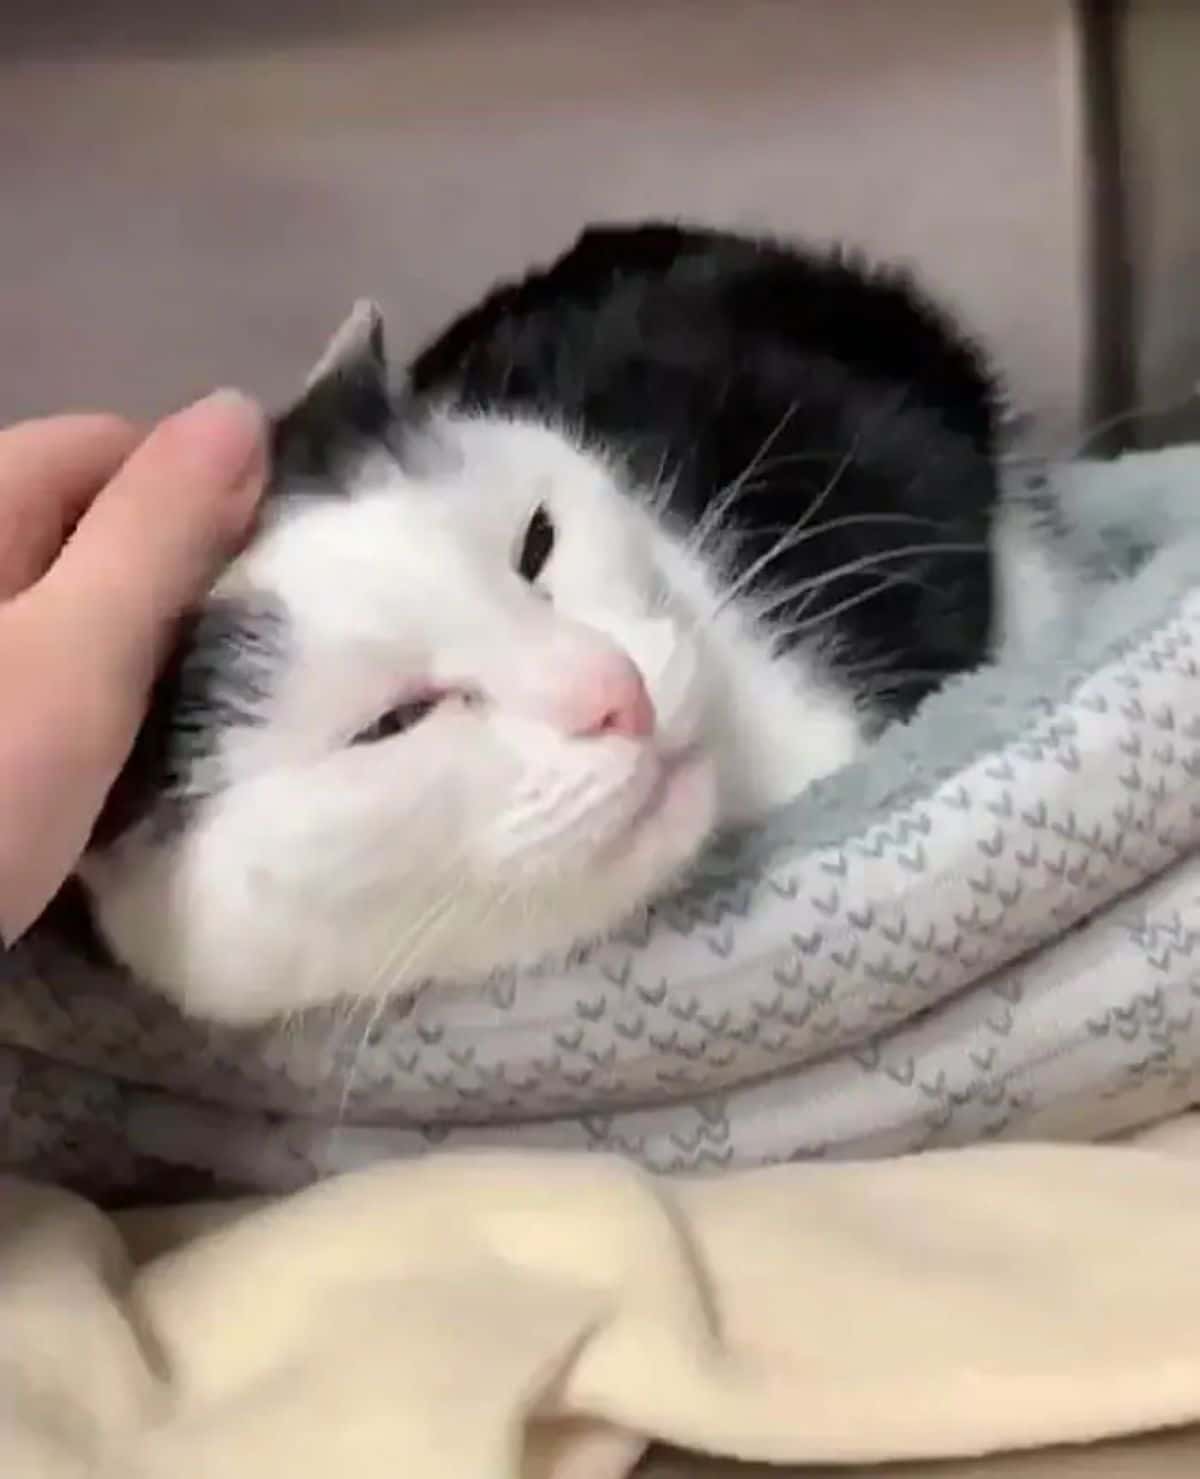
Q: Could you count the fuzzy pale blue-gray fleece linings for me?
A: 1